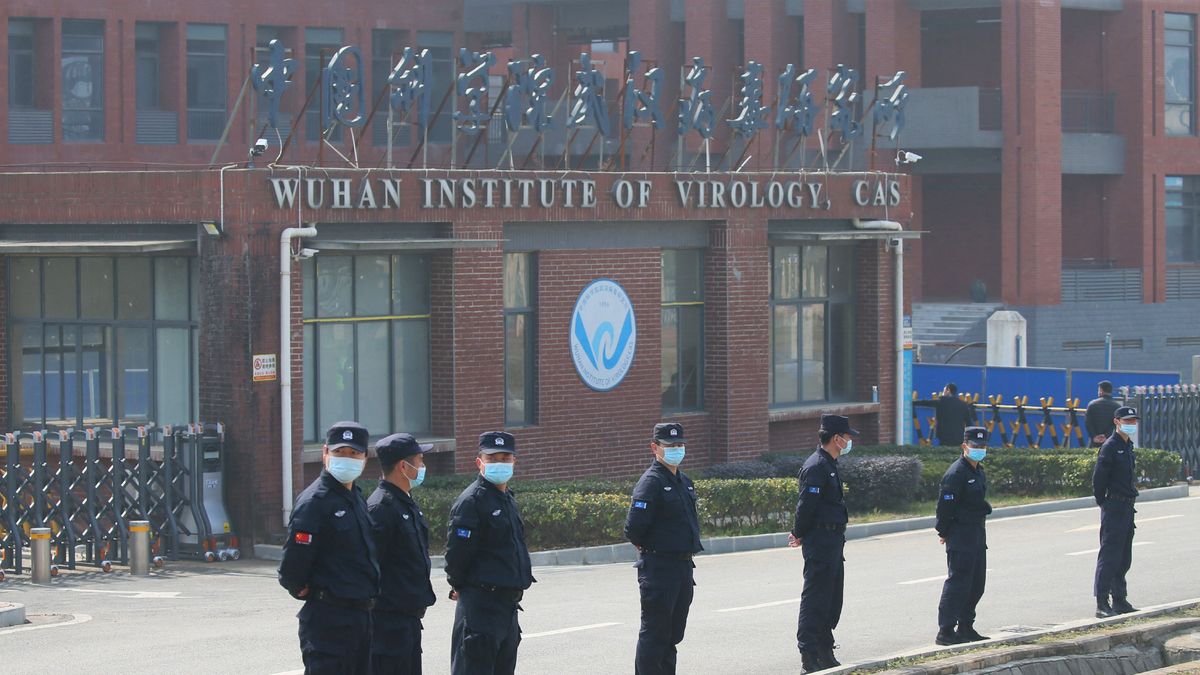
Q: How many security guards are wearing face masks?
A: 7